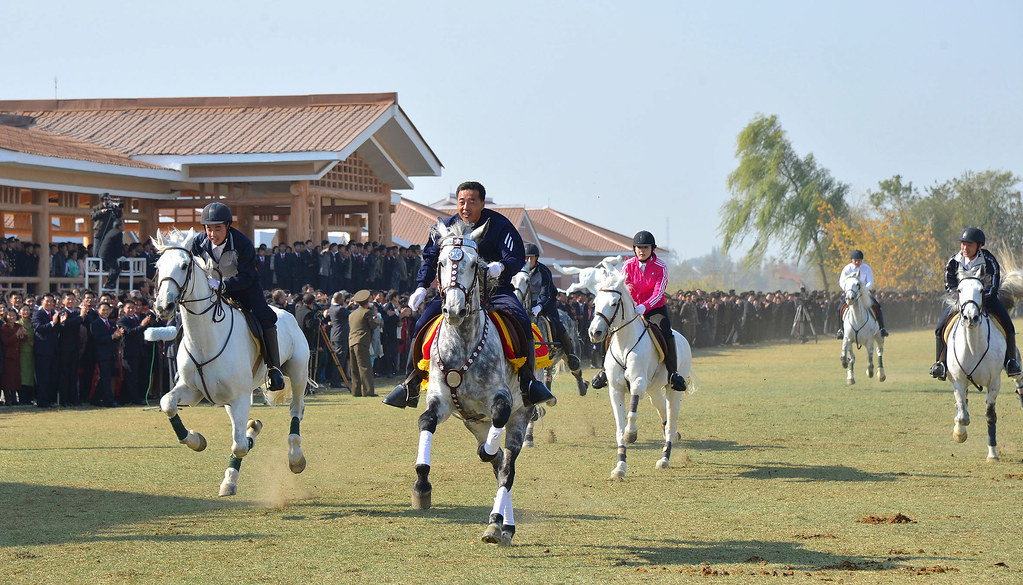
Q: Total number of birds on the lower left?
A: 0